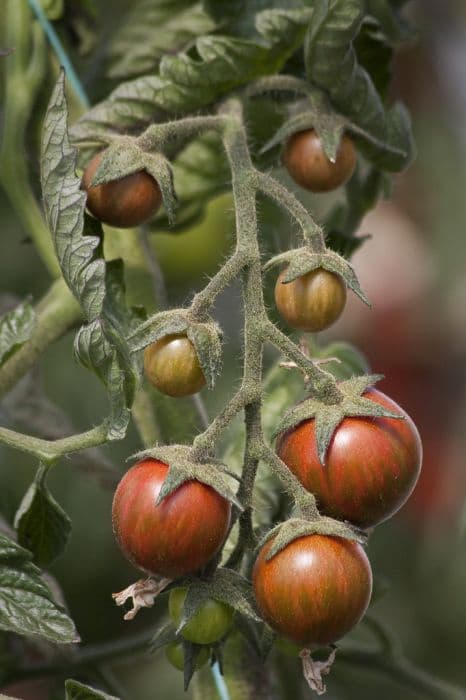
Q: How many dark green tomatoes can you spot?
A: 2